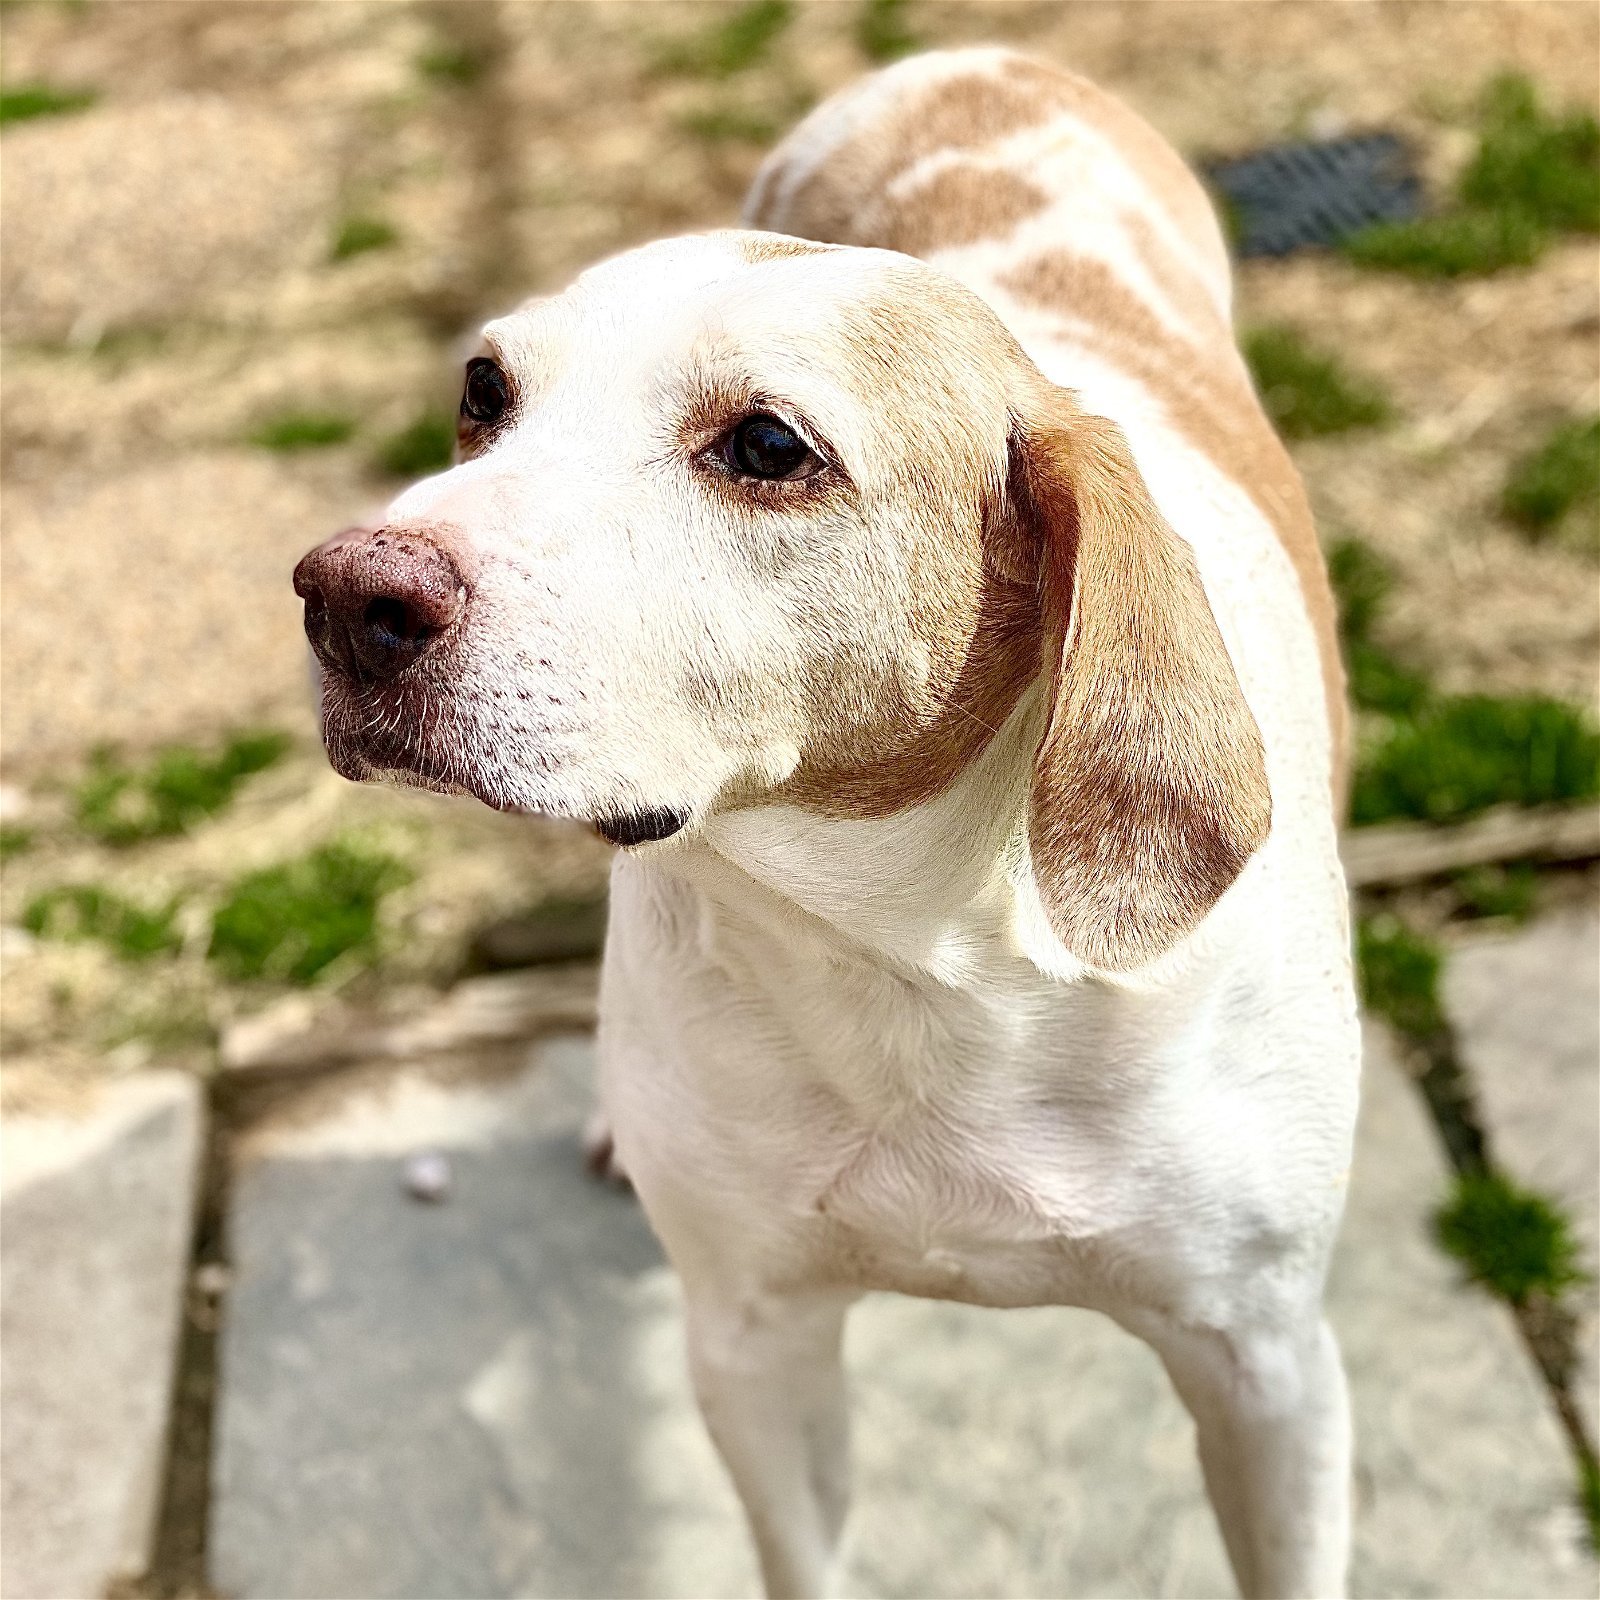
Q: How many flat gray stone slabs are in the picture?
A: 3